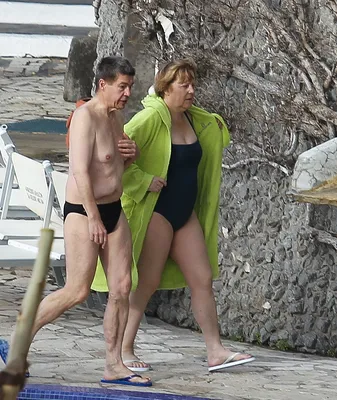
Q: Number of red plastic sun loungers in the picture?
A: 0